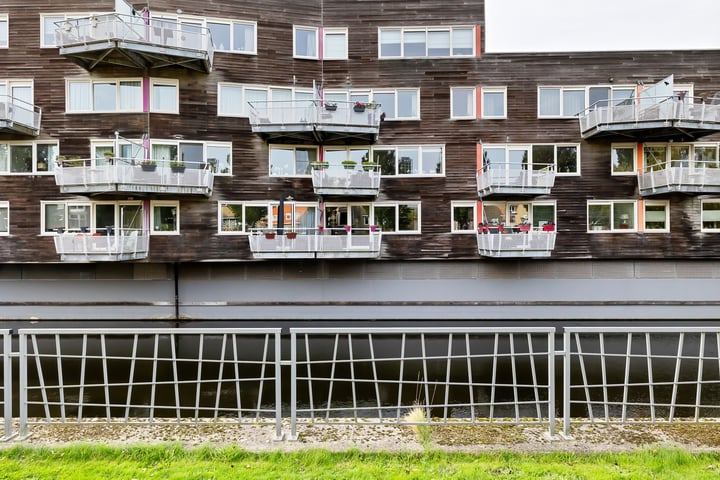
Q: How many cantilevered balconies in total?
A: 11